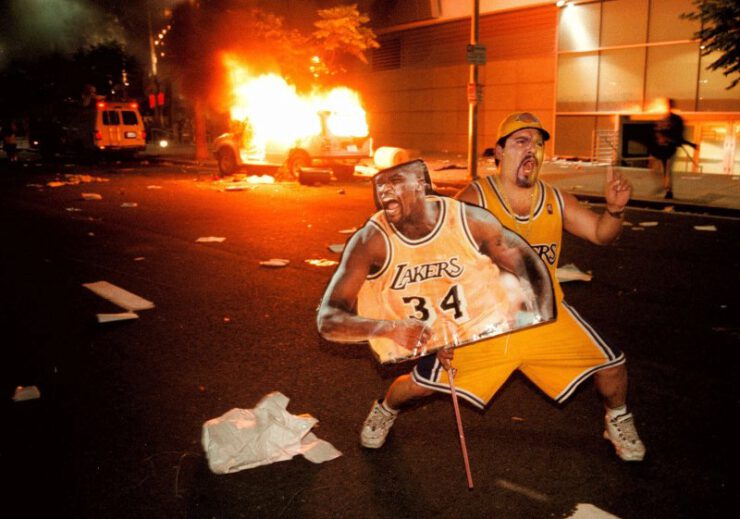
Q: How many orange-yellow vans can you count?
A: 1